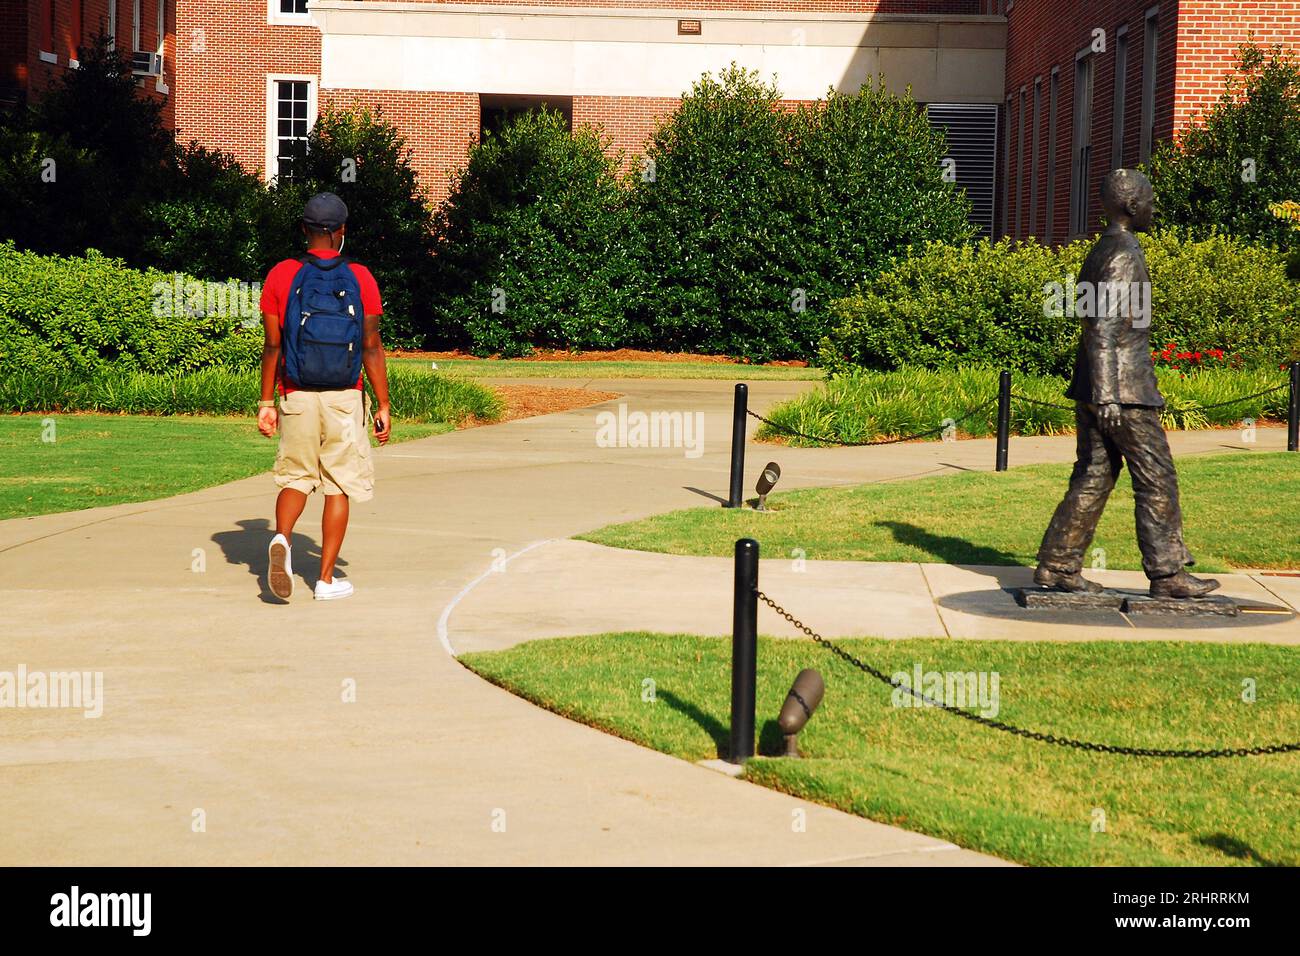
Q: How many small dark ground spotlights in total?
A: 2